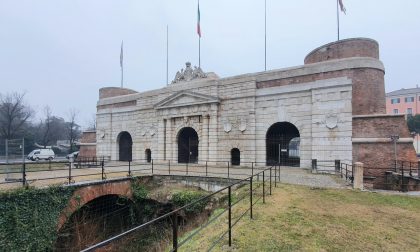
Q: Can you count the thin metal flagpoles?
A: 5